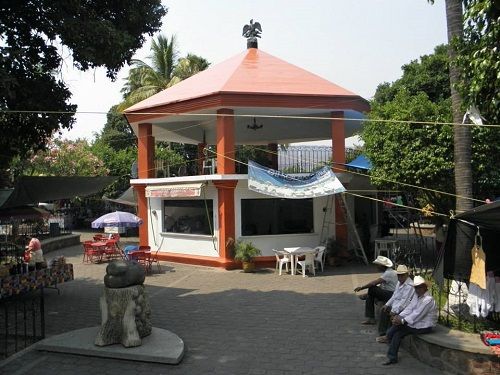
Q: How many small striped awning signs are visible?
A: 1